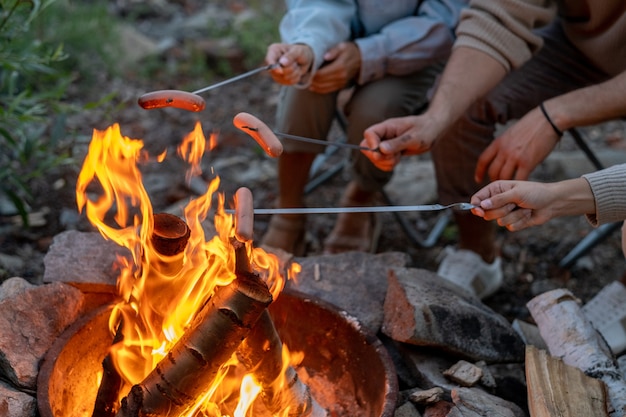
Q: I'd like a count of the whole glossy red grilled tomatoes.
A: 0